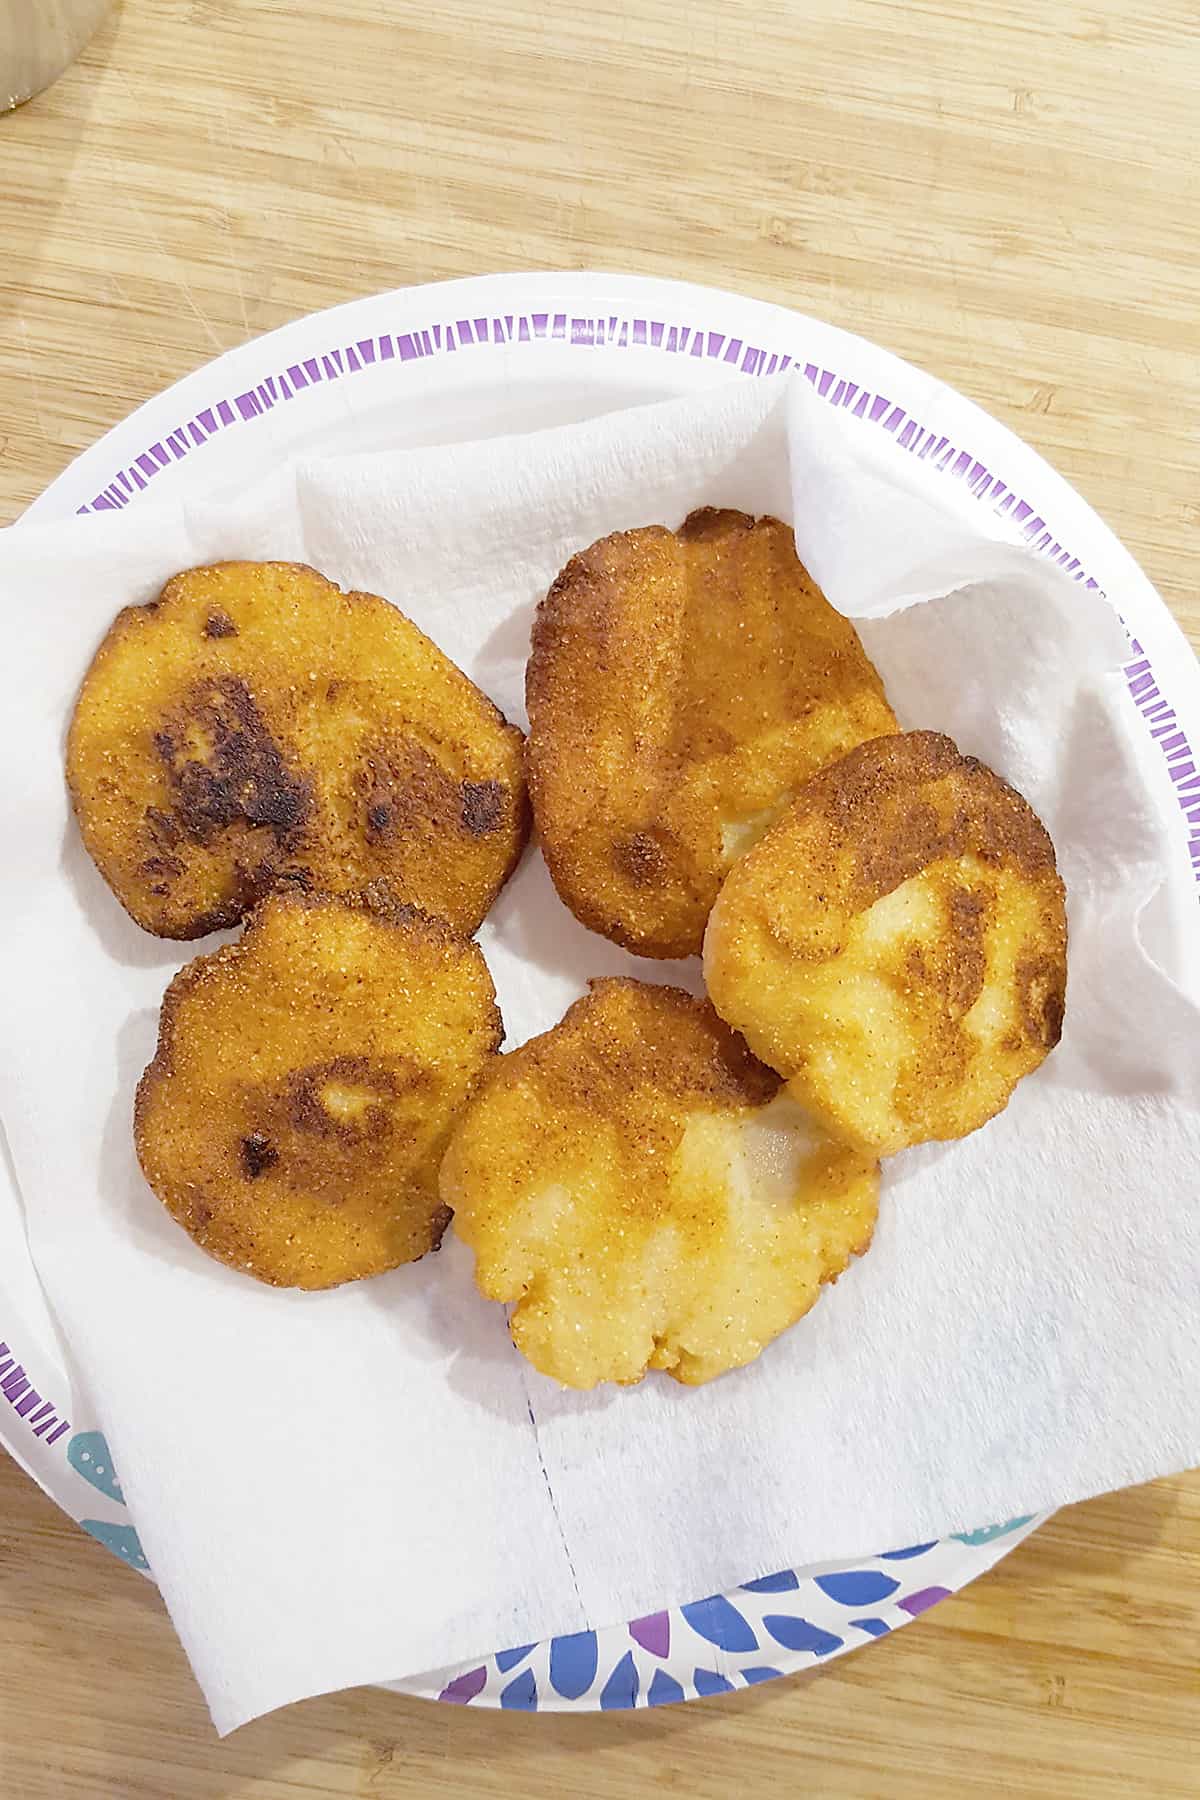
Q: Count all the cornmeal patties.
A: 5